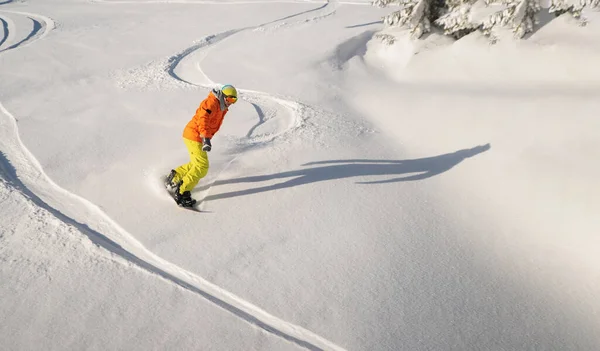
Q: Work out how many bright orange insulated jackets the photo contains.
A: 1